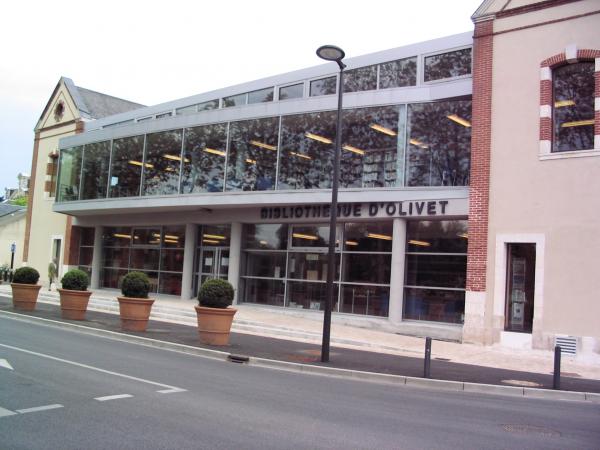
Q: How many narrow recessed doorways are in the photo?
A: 2